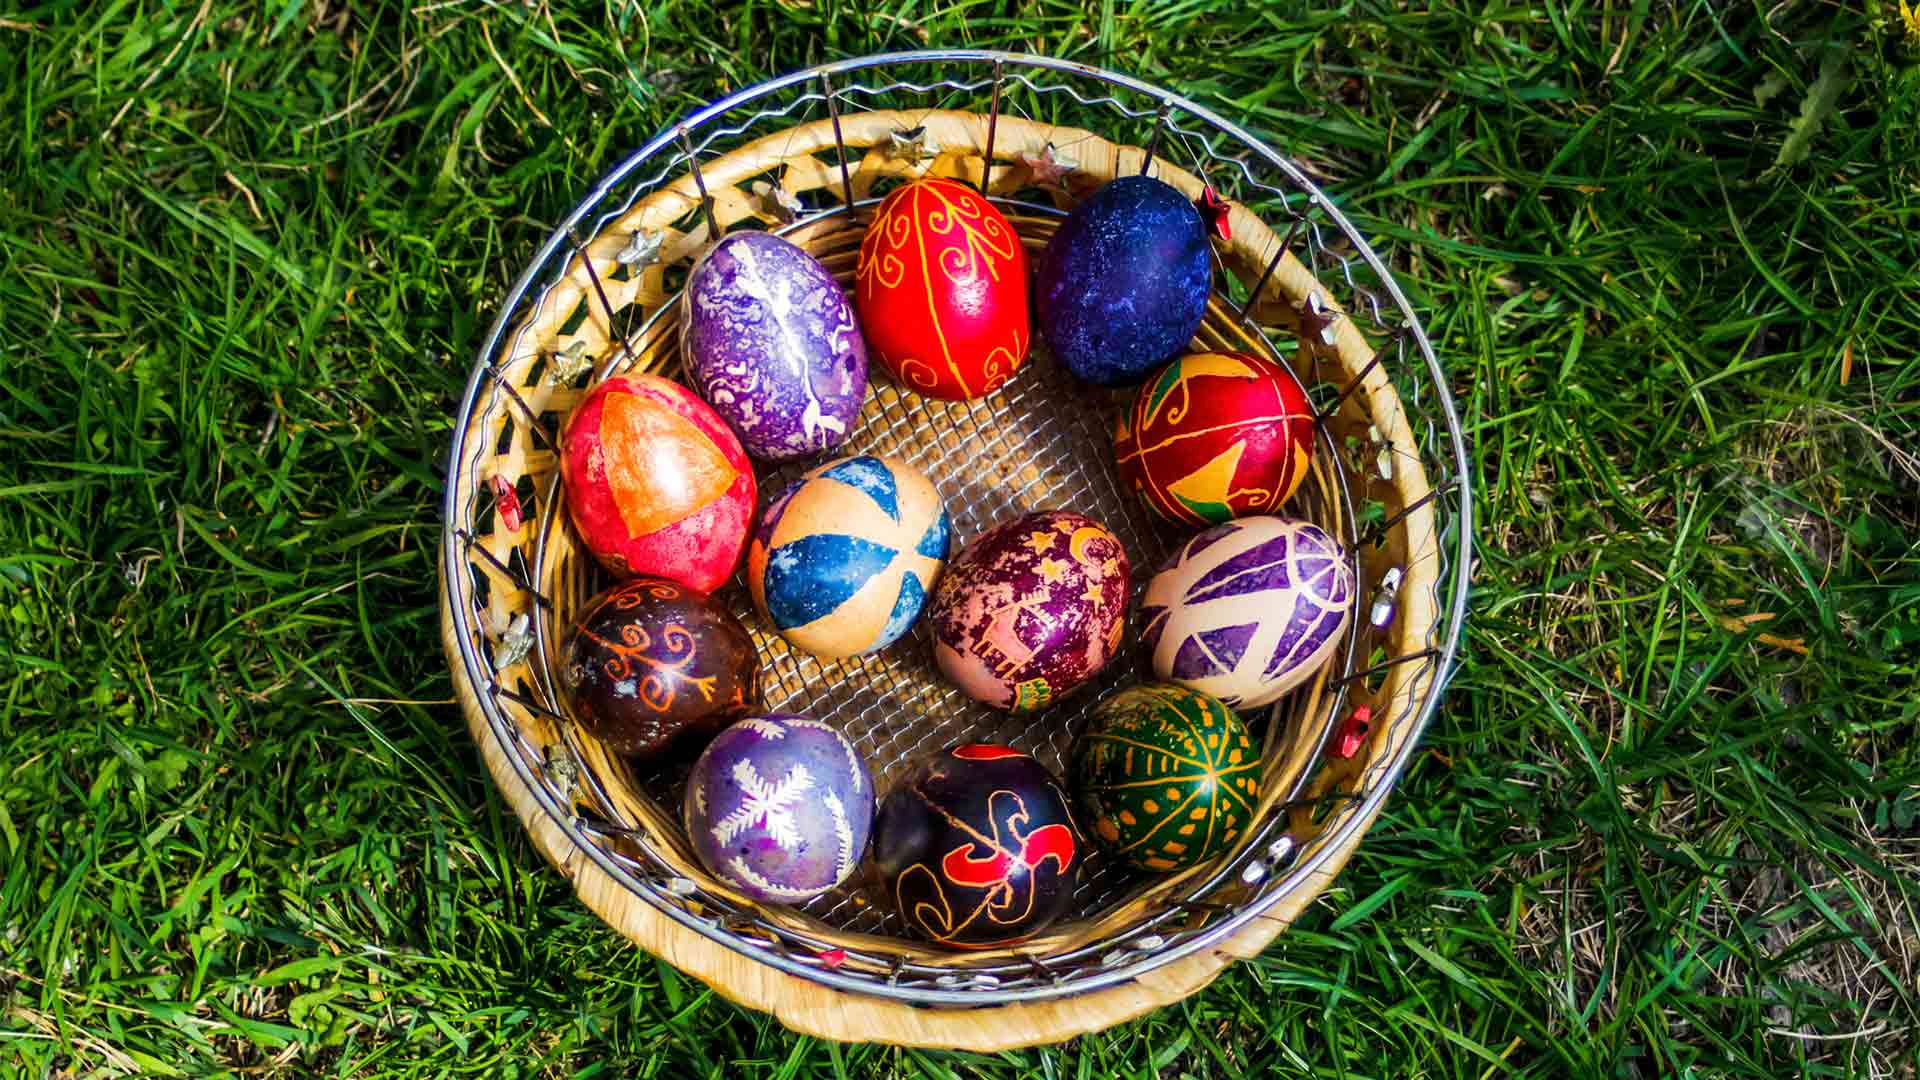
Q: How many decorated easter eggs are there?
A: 12